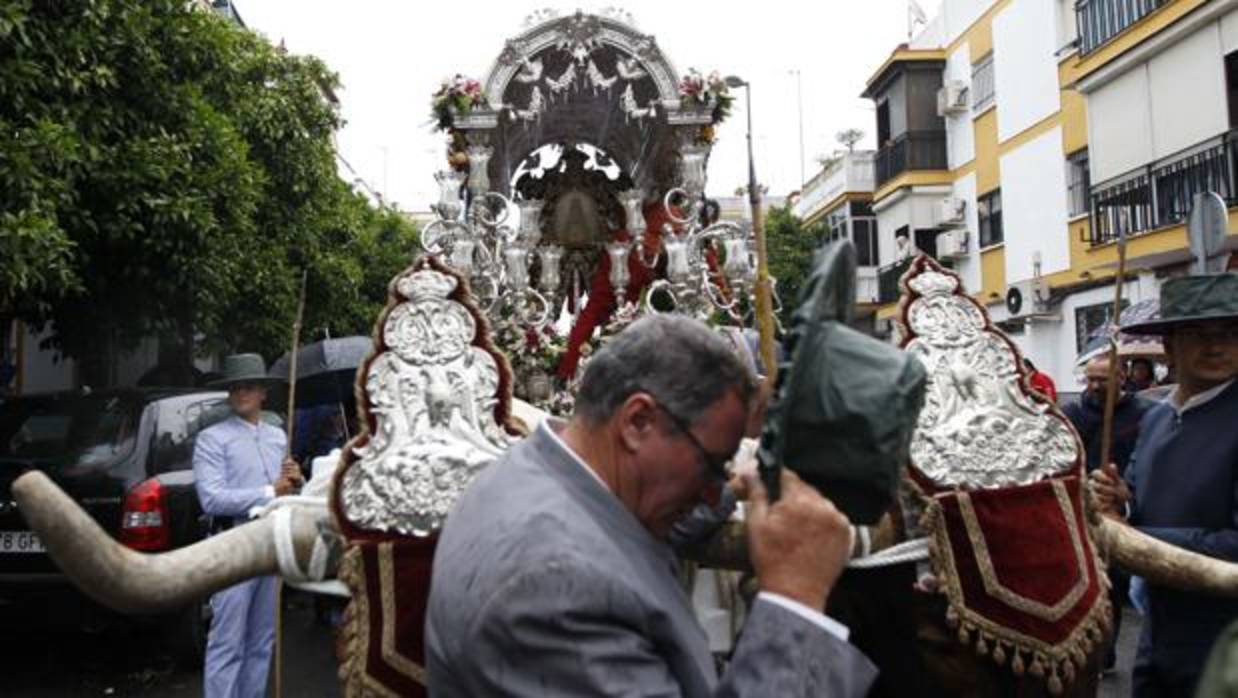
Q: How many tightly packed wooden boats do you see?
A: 0